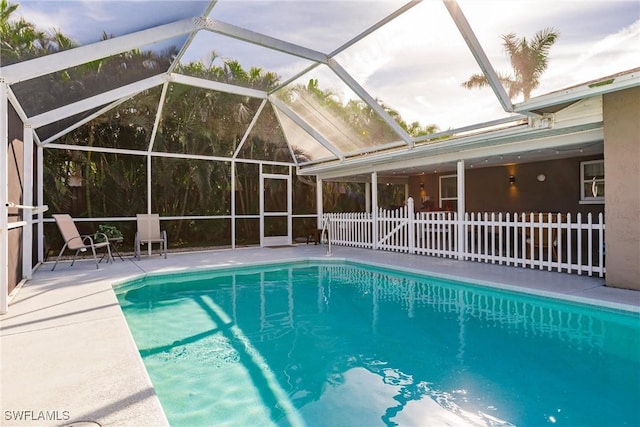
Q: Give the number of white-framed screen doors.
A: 1